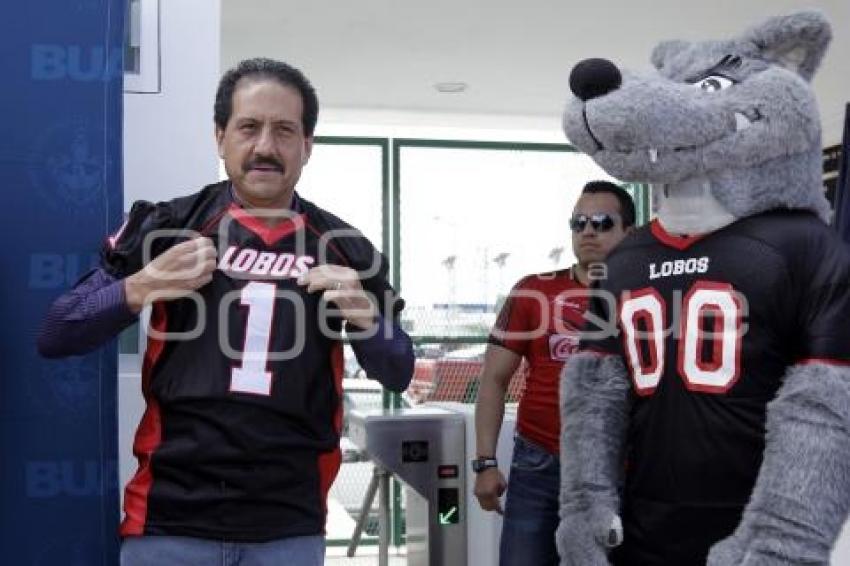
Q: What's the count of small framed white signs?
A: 1